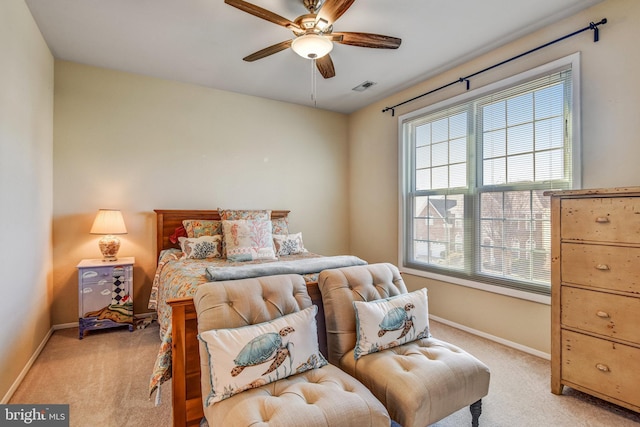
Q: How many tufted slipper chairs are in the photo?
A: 2